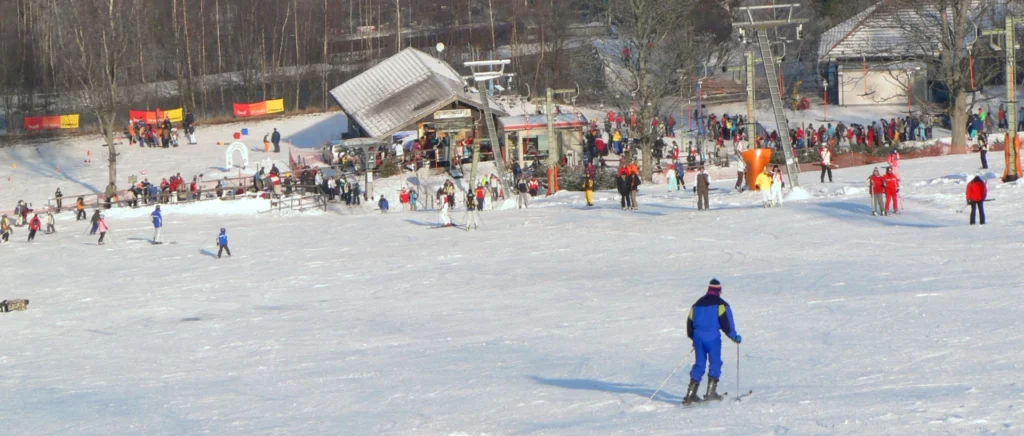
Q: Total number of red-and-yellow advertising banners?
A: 3